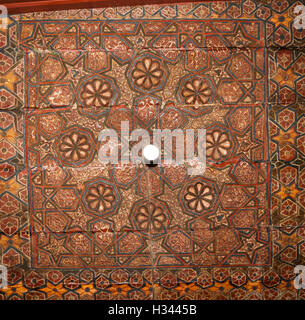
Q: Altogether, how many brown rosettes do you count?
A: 8